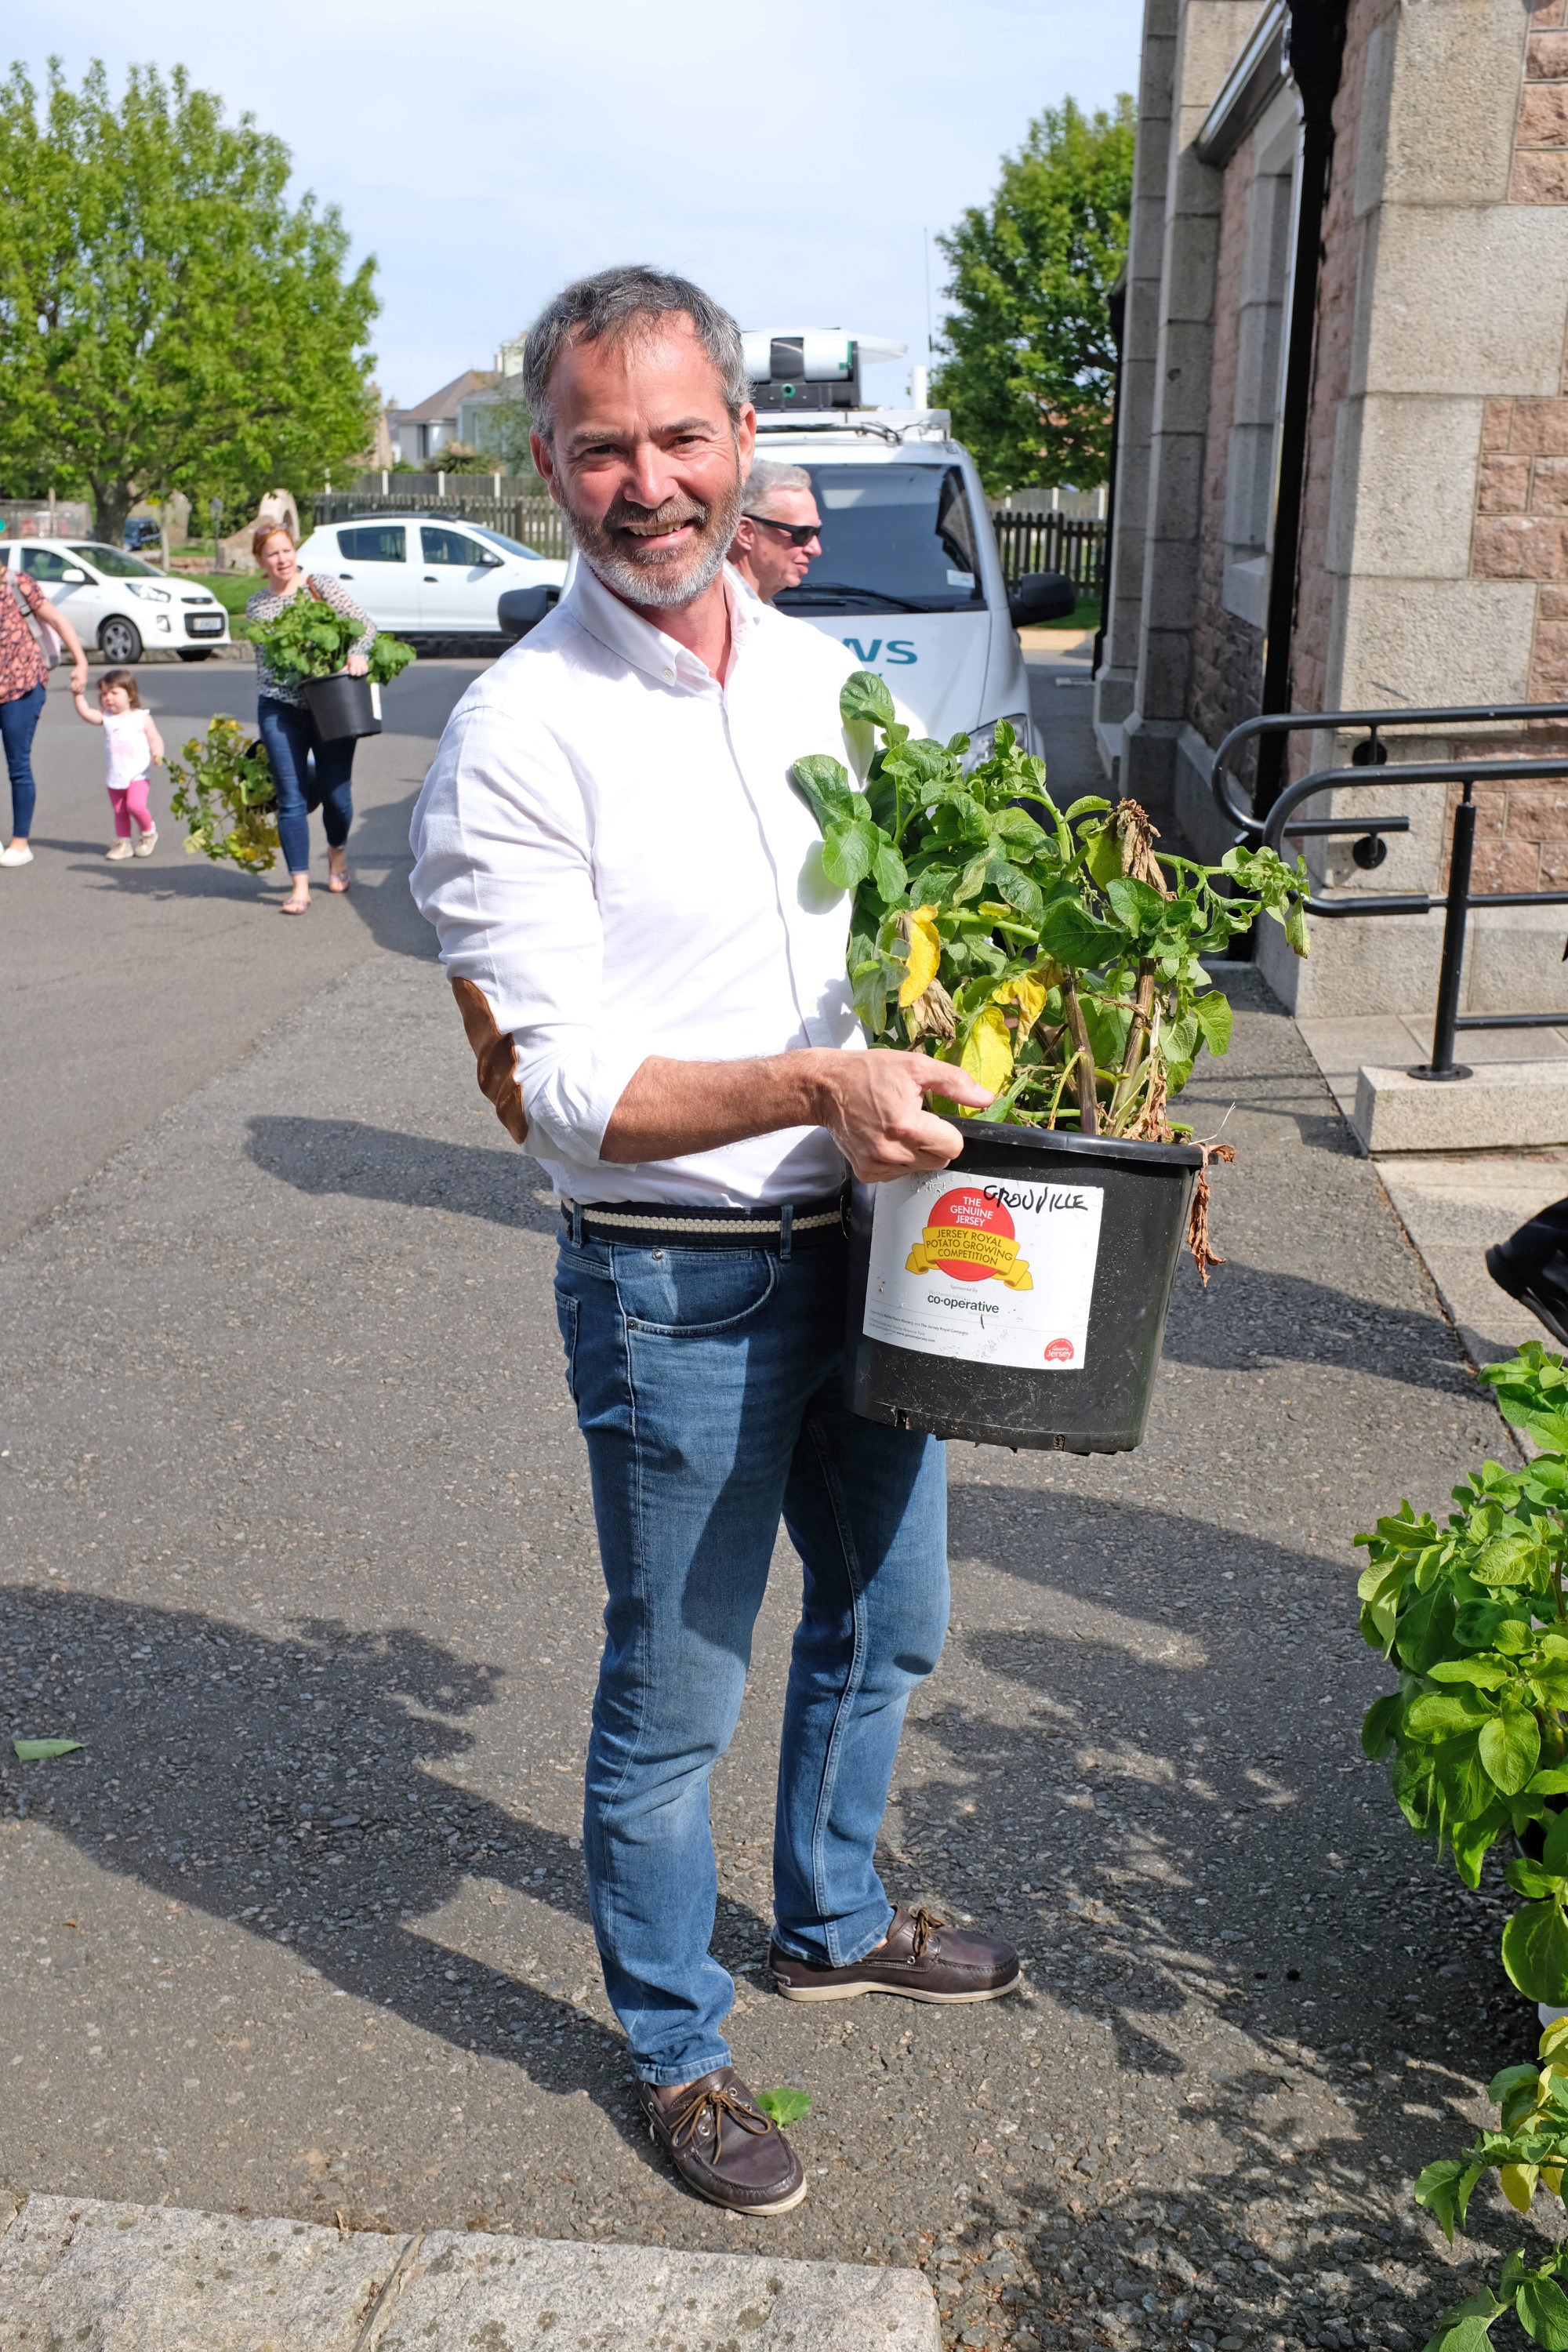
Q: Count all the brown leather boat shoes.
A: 2